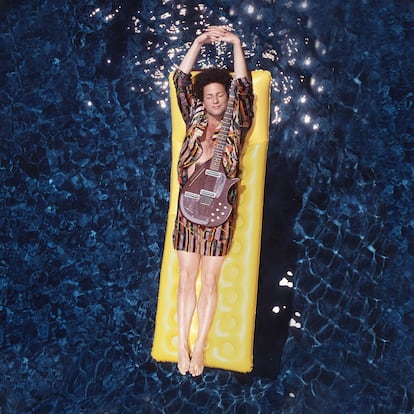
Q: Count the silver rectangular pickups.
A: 3